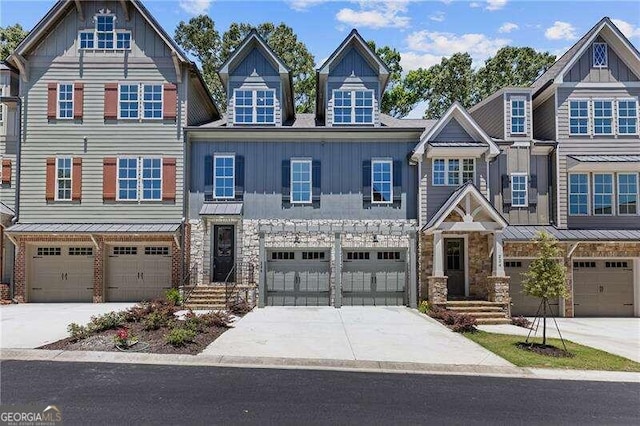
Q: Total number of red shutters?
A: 9